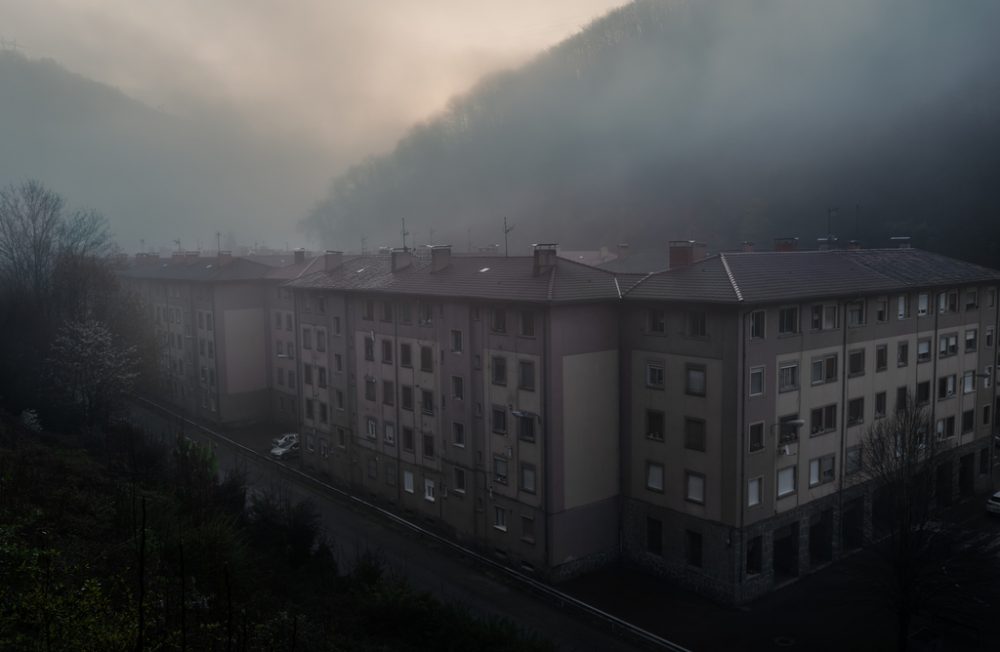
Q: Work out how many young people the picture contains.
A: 0